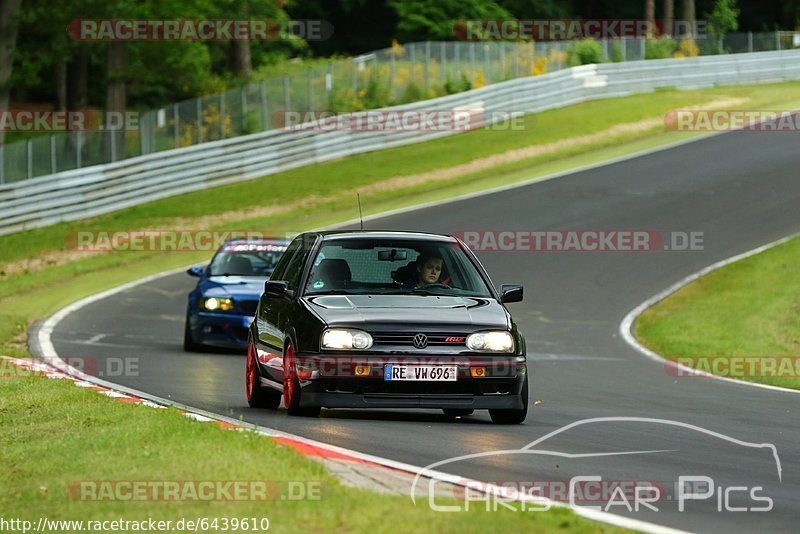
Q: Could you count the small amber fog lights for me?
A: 2